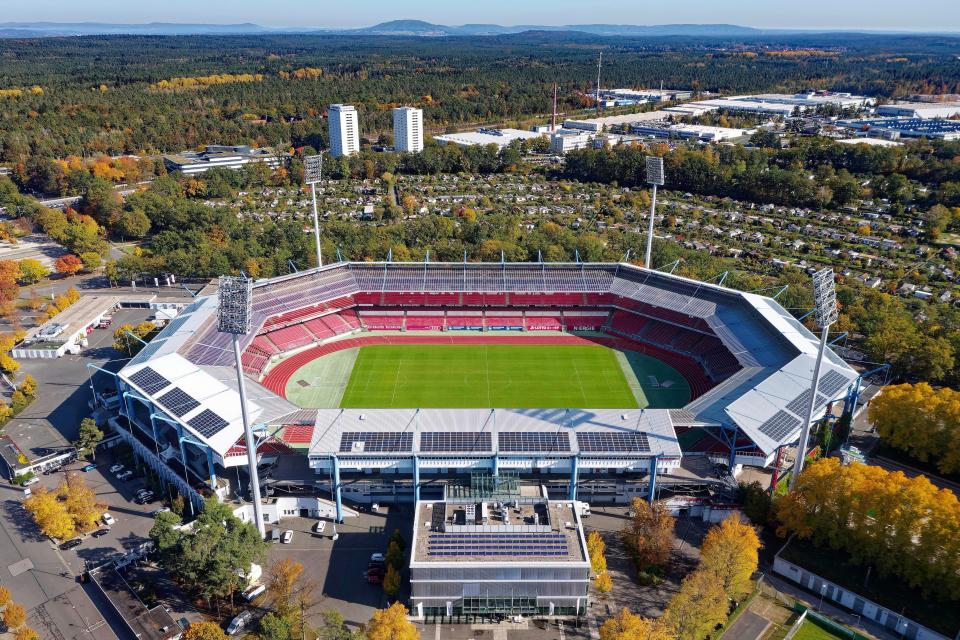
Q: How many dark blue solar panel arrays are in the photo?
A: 11